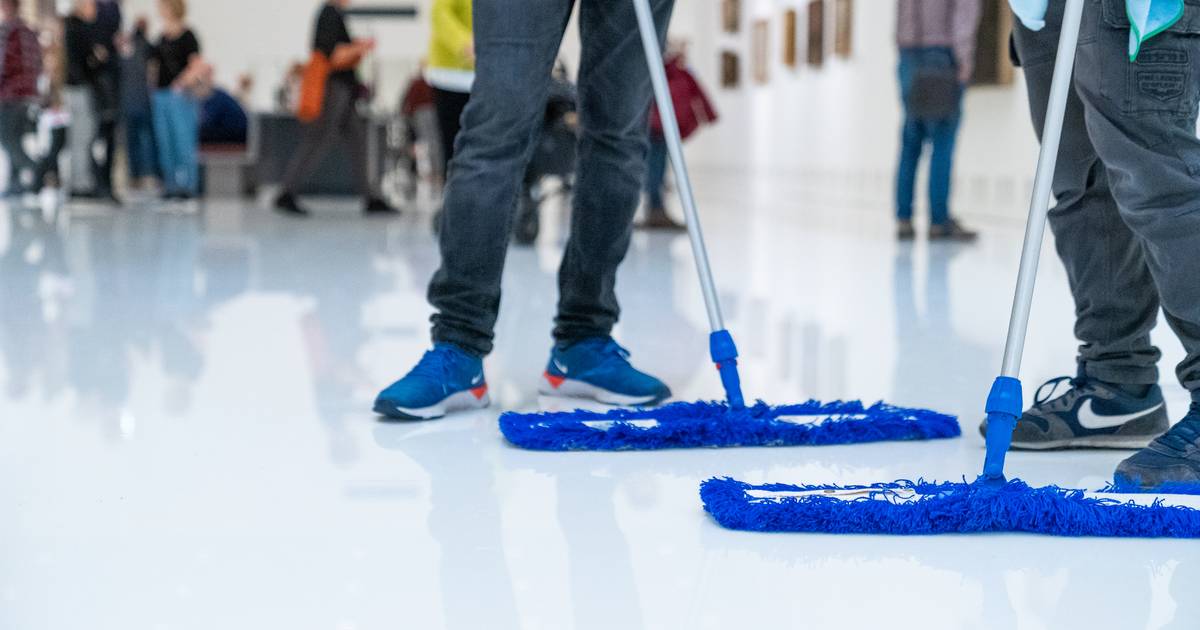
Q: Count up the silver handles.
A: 2